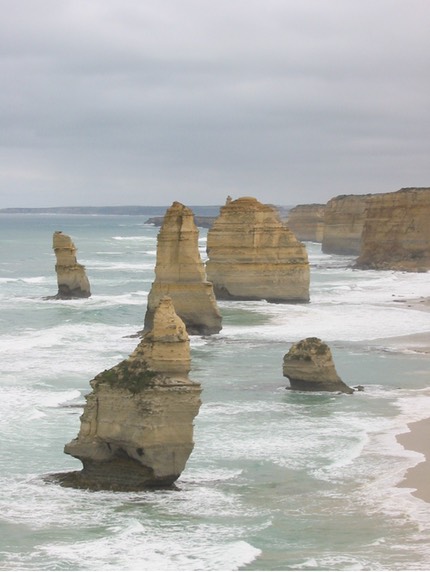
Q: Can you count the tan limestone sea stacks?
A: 5